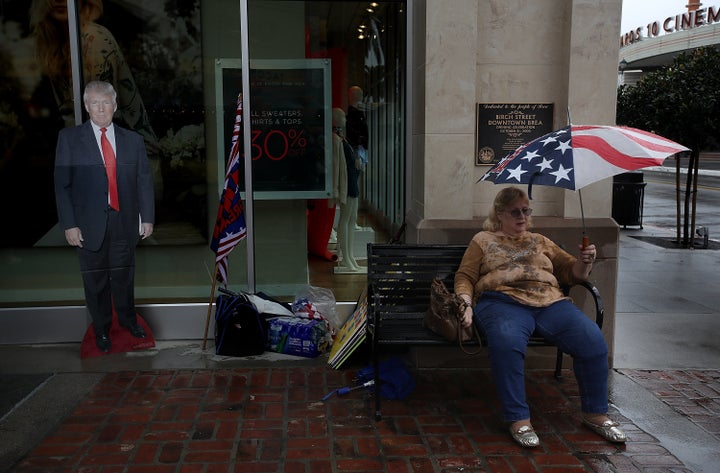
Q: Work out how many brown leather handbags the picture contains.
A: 1